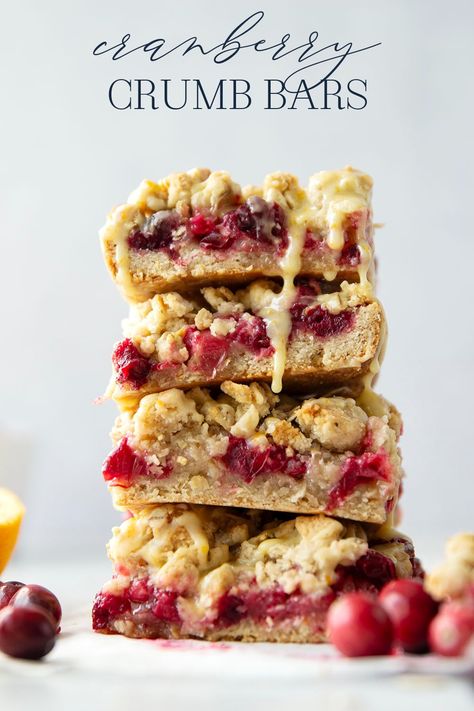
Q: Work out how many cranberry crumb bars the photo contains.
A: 4